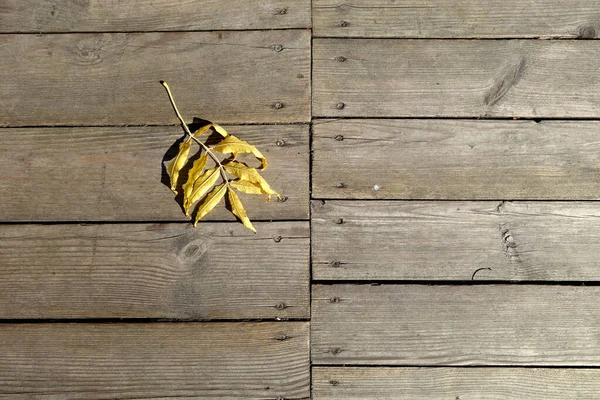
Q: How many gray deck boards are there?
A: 11